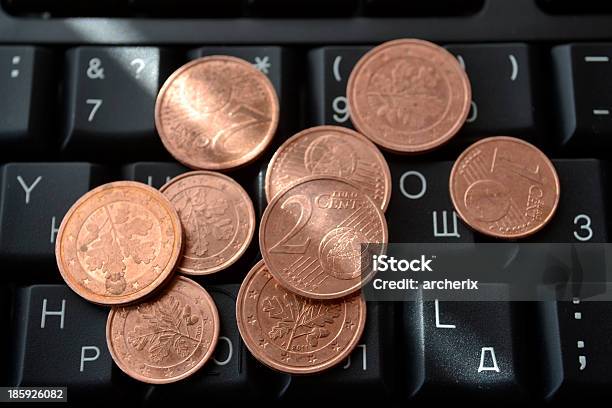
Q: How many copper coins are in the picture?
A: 9